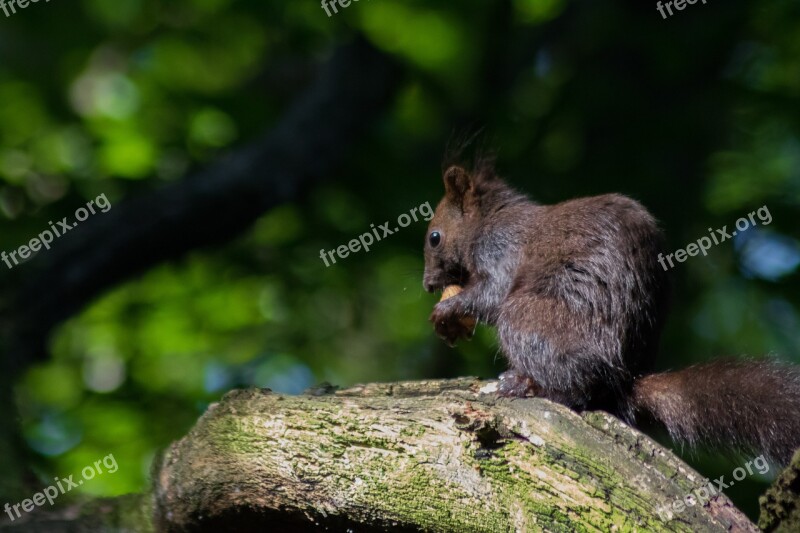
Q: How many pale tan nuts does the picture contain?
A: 1